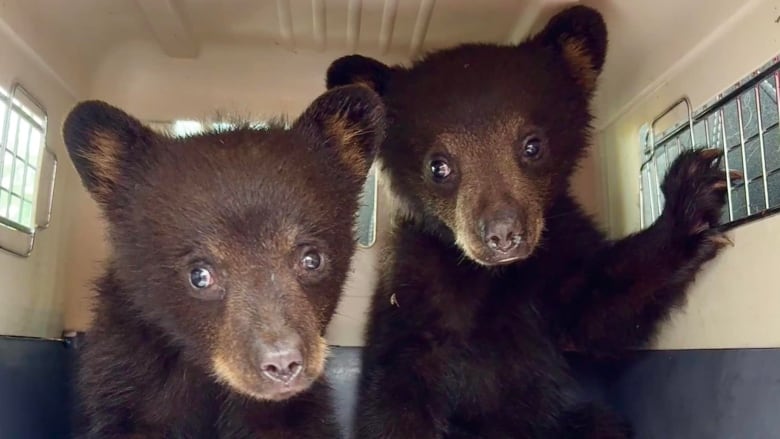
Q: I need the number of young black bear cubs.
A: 2